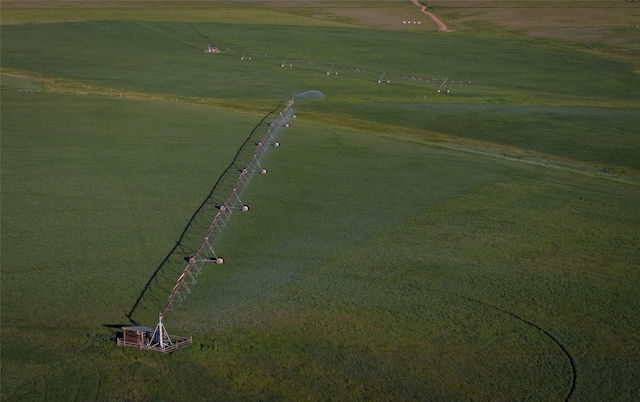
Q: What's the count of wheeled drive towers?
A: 11